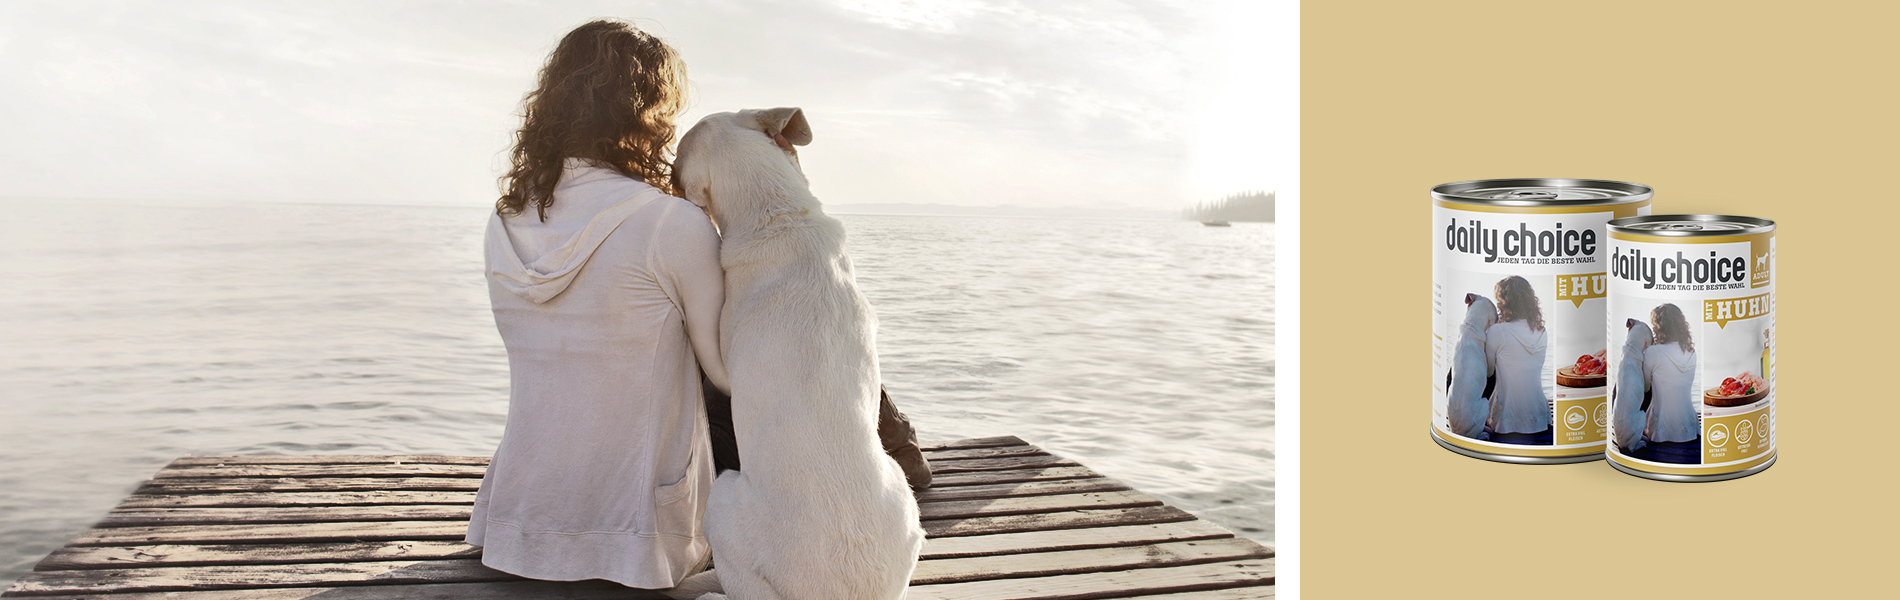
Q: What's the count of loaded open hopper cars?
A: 0